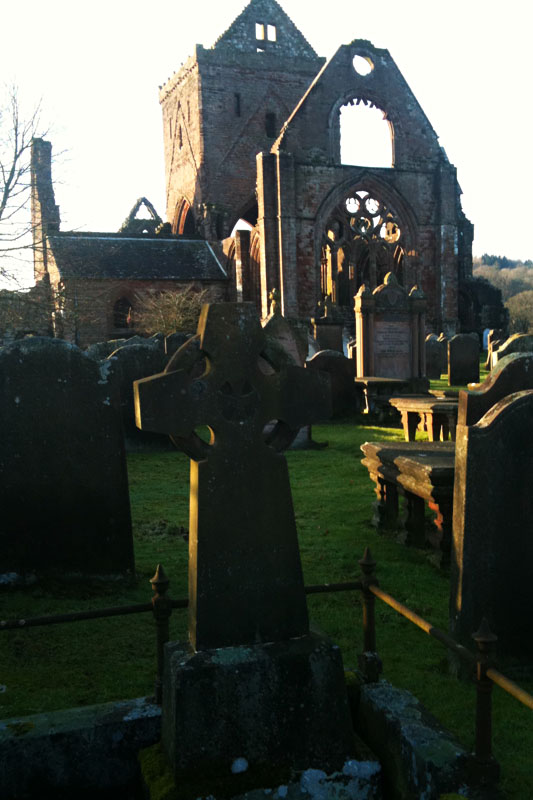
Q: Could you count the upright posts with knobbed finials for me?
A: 3